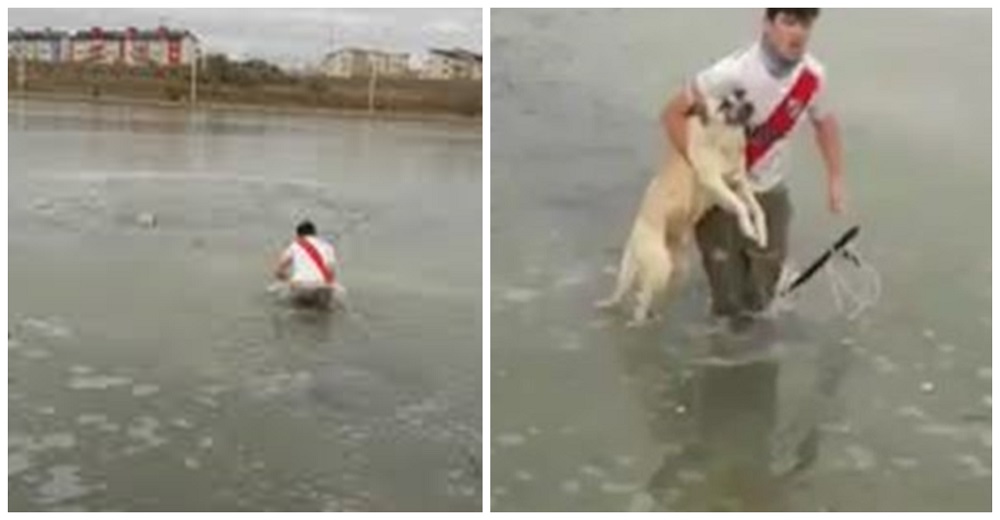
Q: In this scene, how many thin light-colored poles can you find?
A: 3